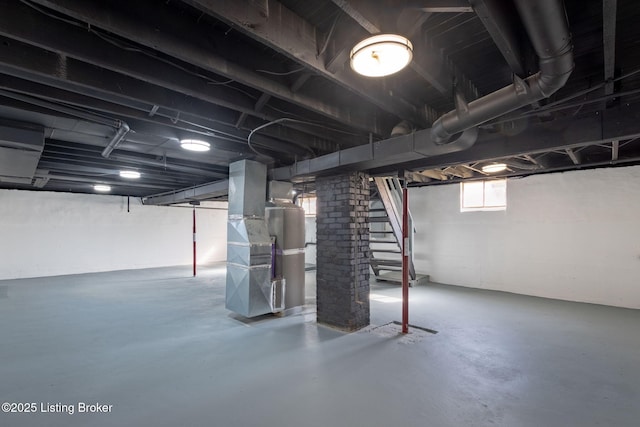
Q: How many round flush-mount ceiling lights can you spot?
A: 5